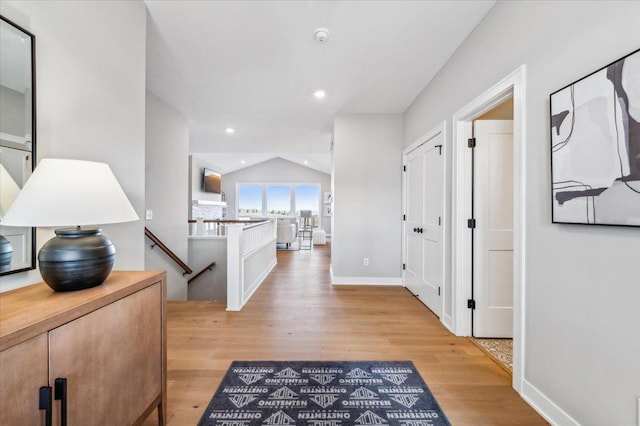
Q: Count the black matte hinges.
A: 9